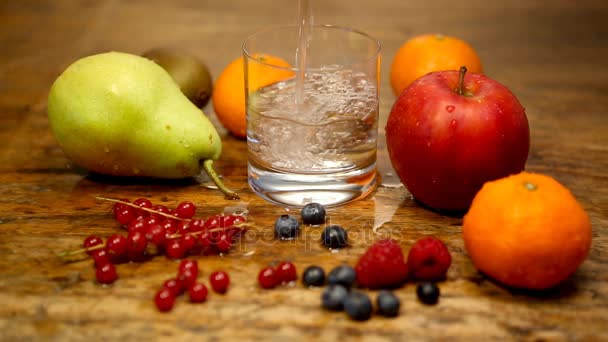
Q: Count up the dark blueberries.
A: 9